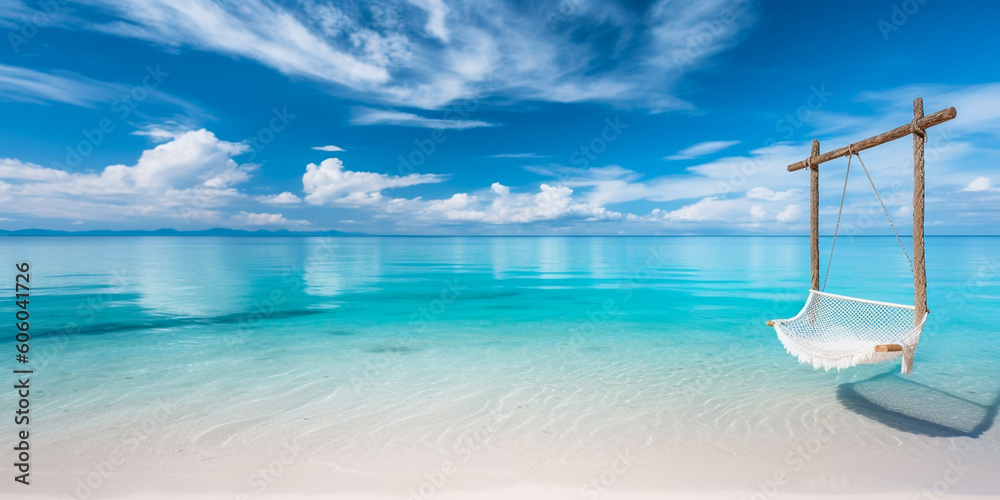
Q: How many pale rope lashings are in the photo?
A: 3